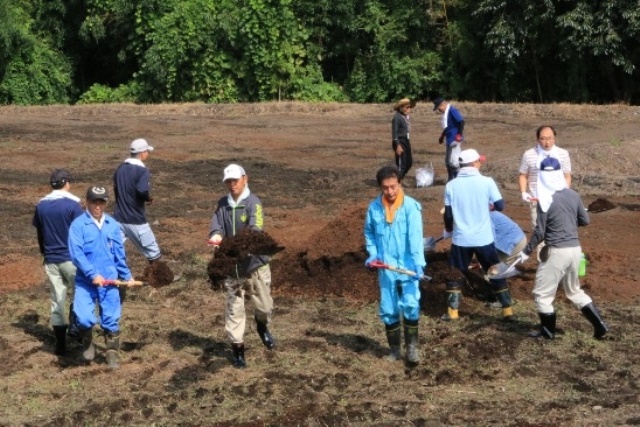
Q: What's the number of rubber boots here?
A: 12